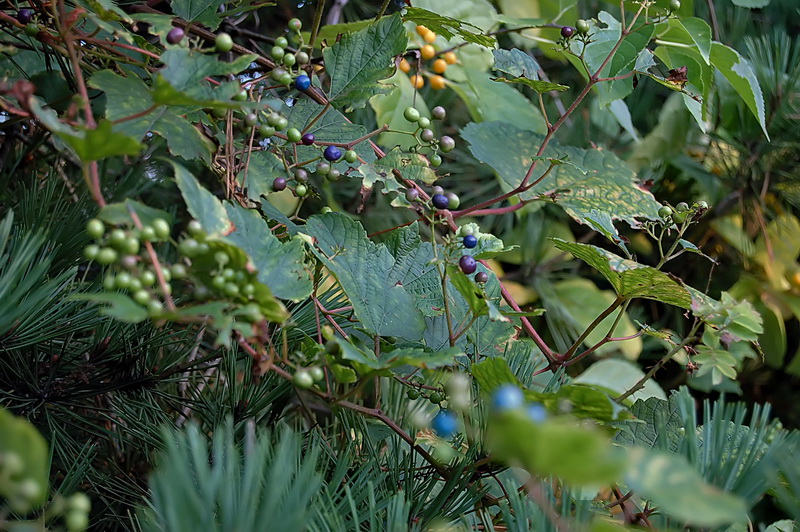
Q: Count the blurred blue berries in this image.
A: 3